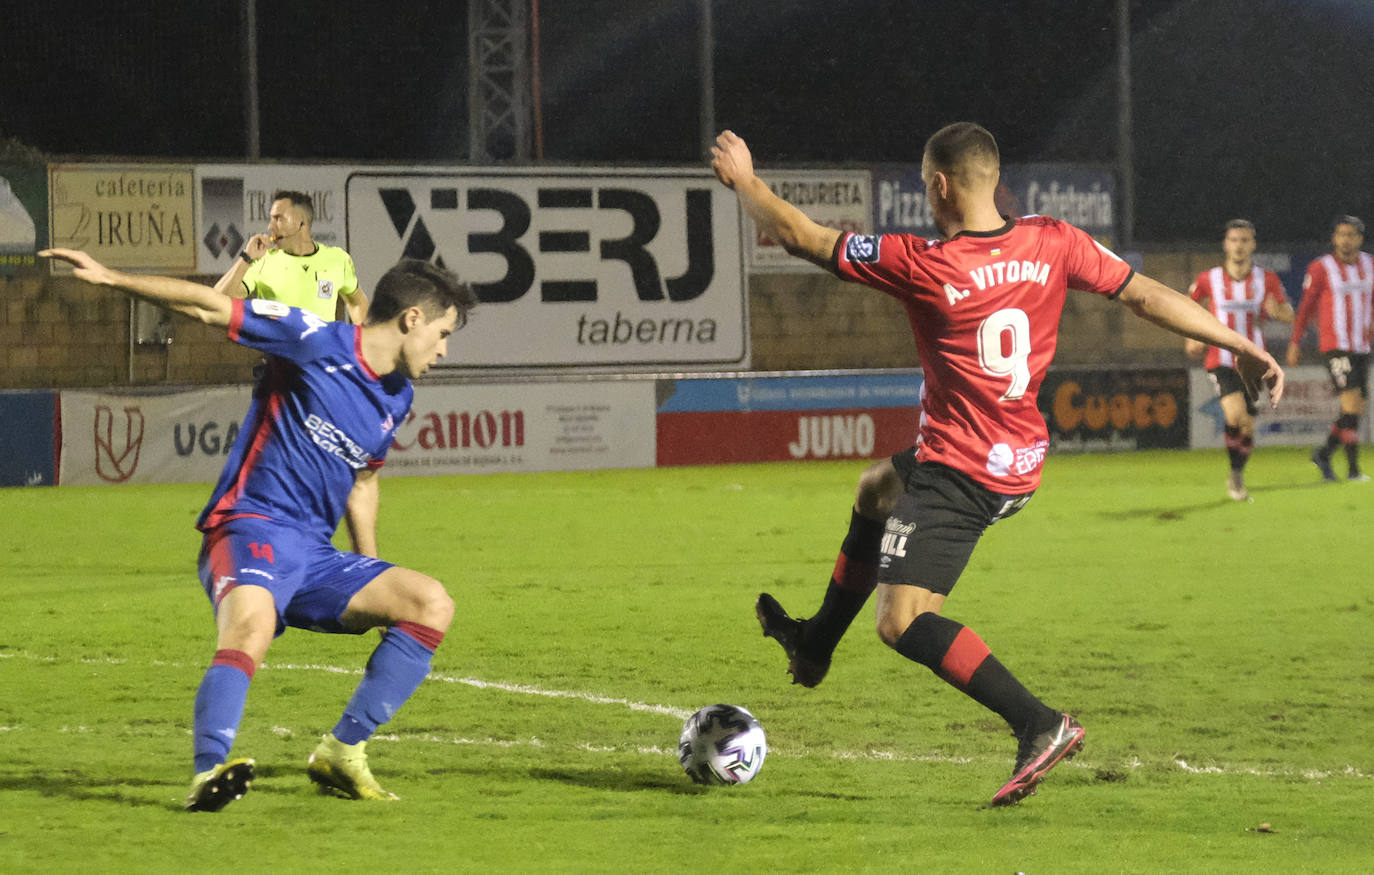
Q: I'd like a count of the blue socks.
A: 2